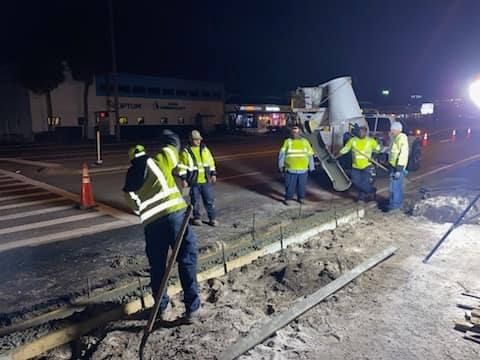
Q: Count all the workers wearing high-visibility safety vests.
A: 5